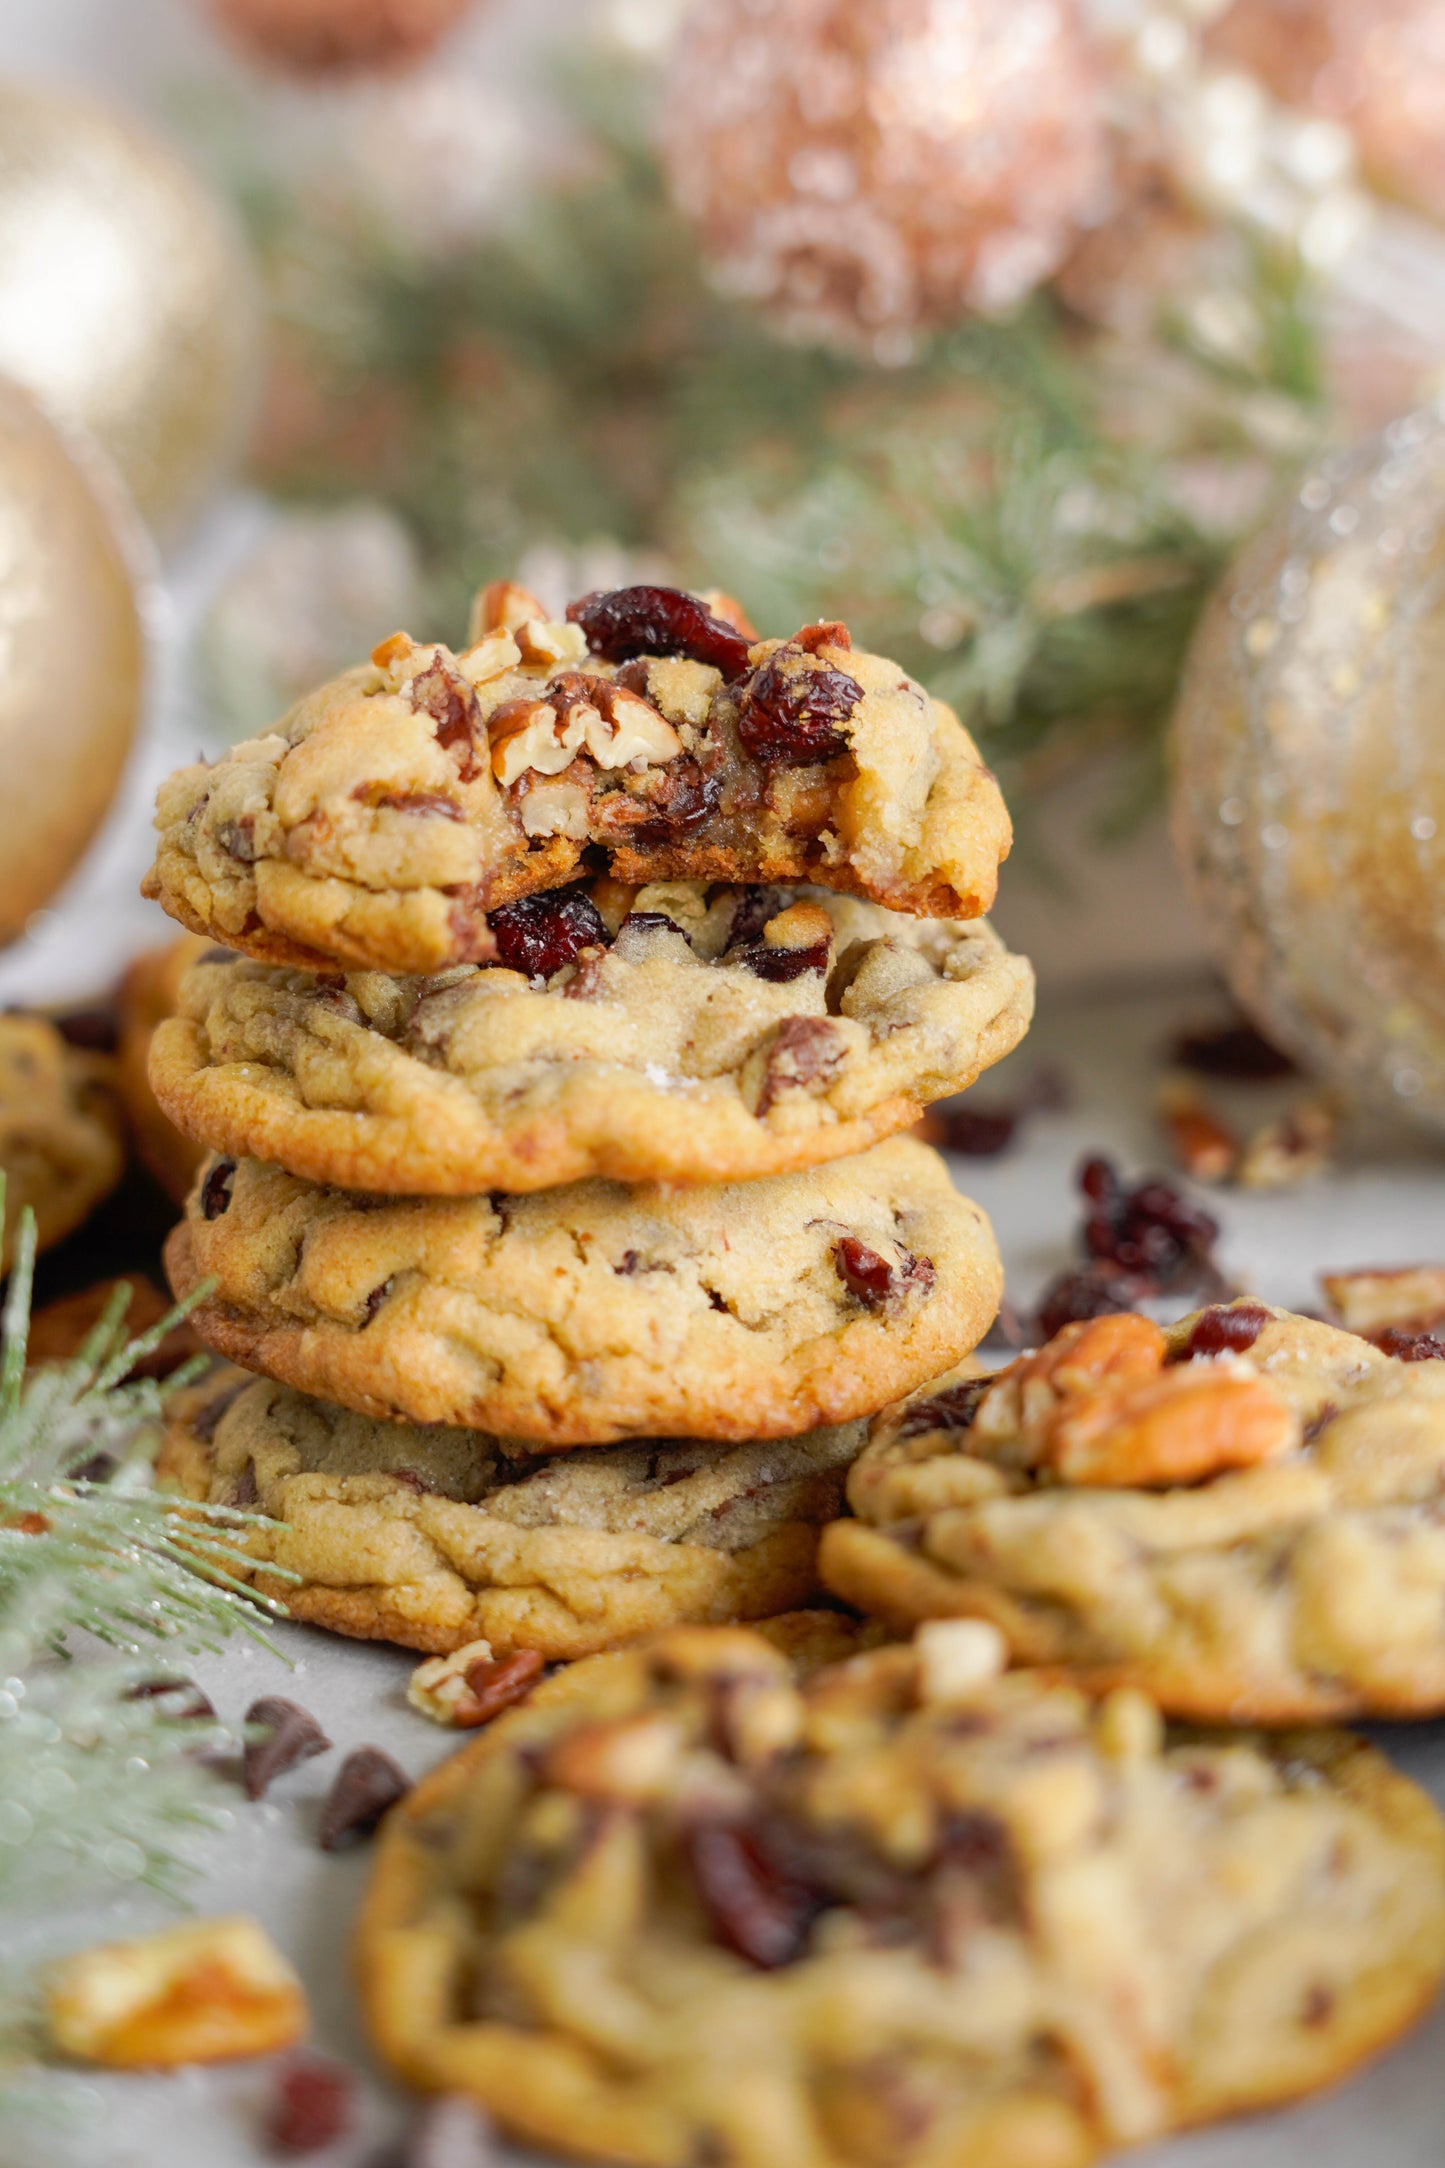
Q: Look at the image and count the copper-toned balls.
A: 3